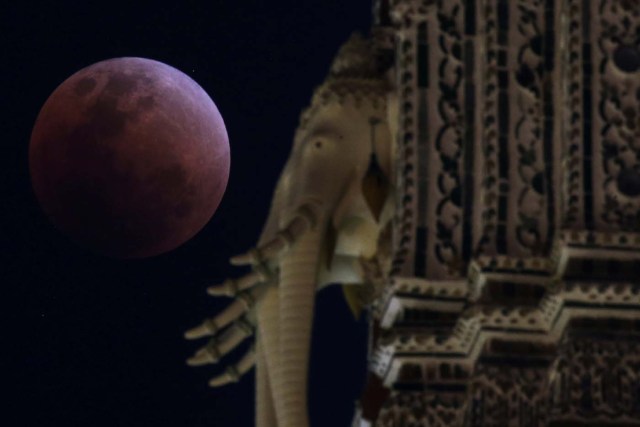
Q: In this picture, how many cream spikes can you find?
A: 5